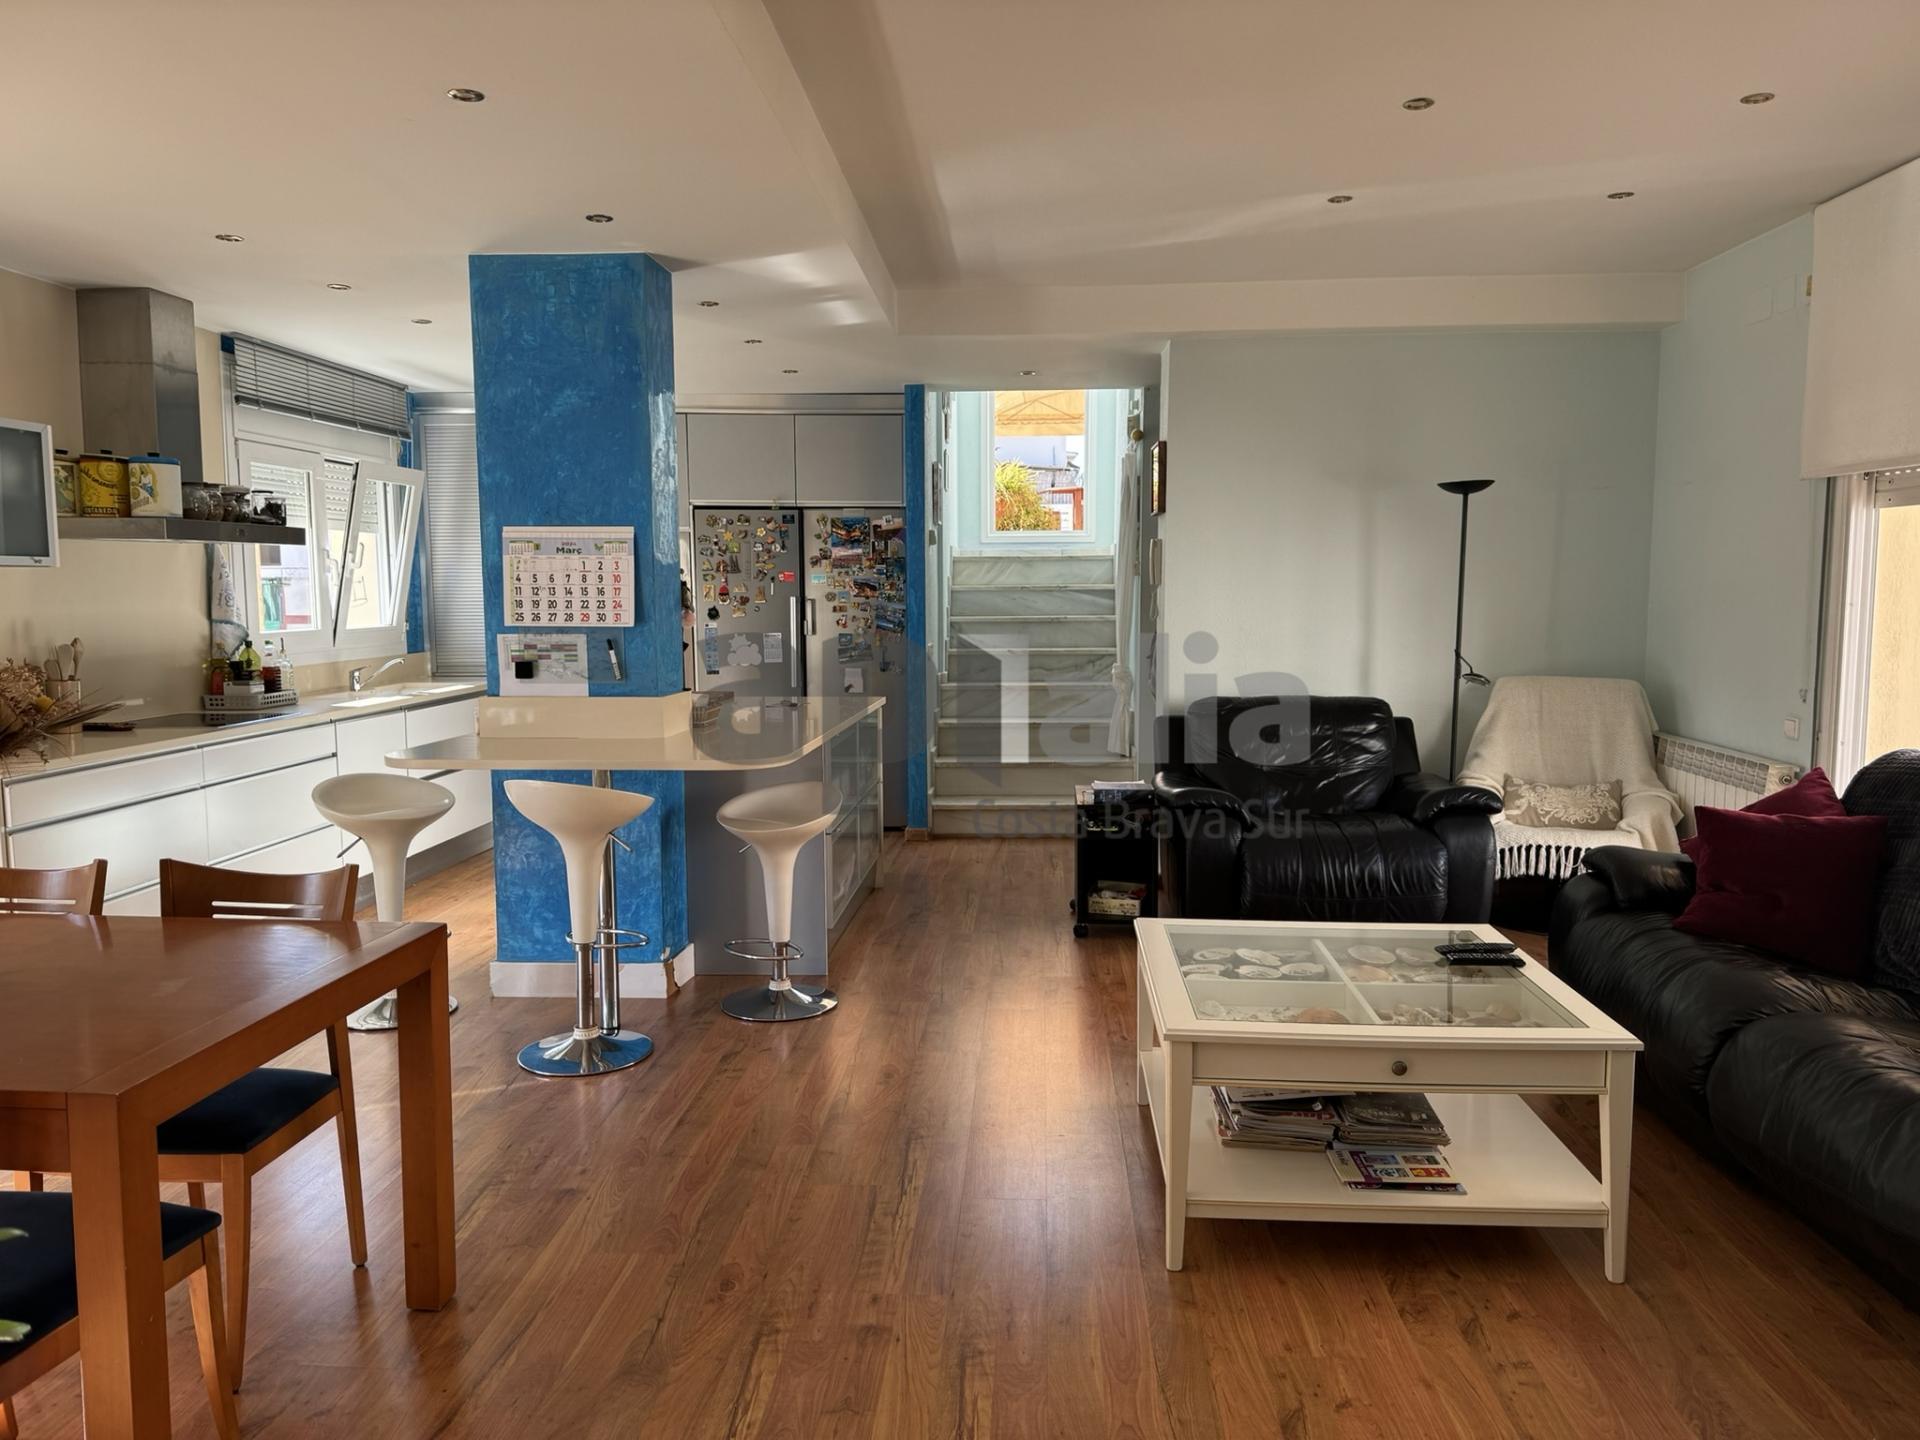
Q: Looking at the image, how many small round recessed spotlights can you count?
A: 13